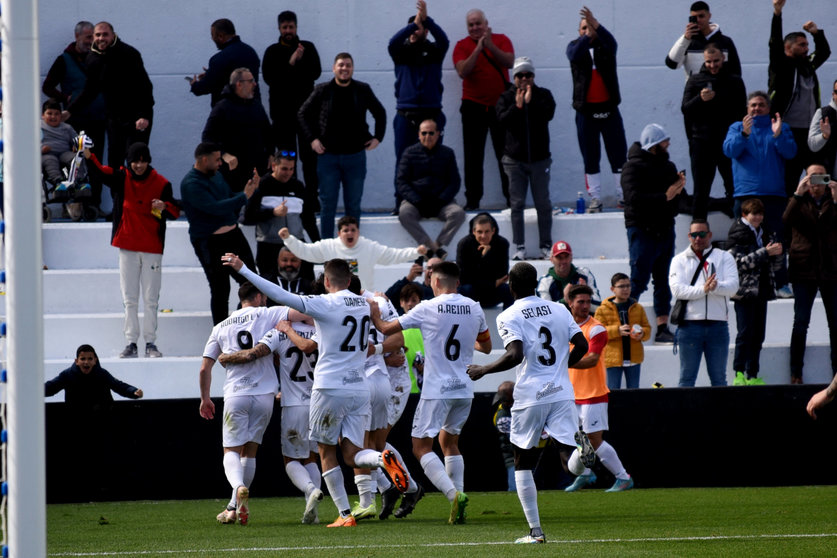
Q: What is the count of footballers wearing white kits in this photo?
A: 7